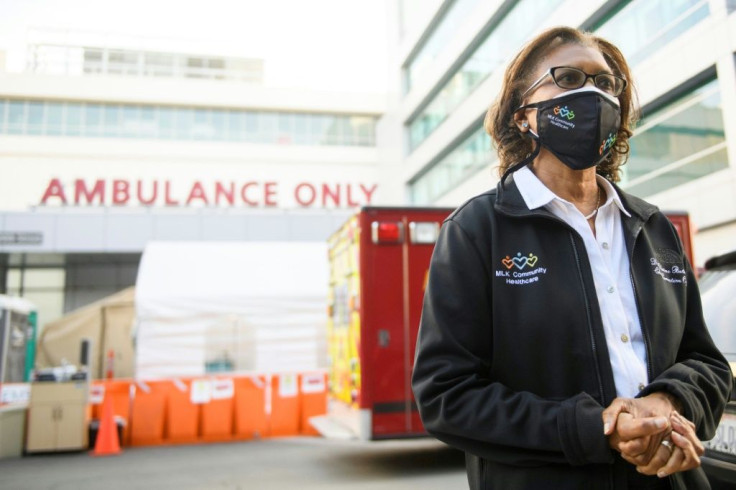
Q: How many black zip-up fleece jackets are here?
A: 1